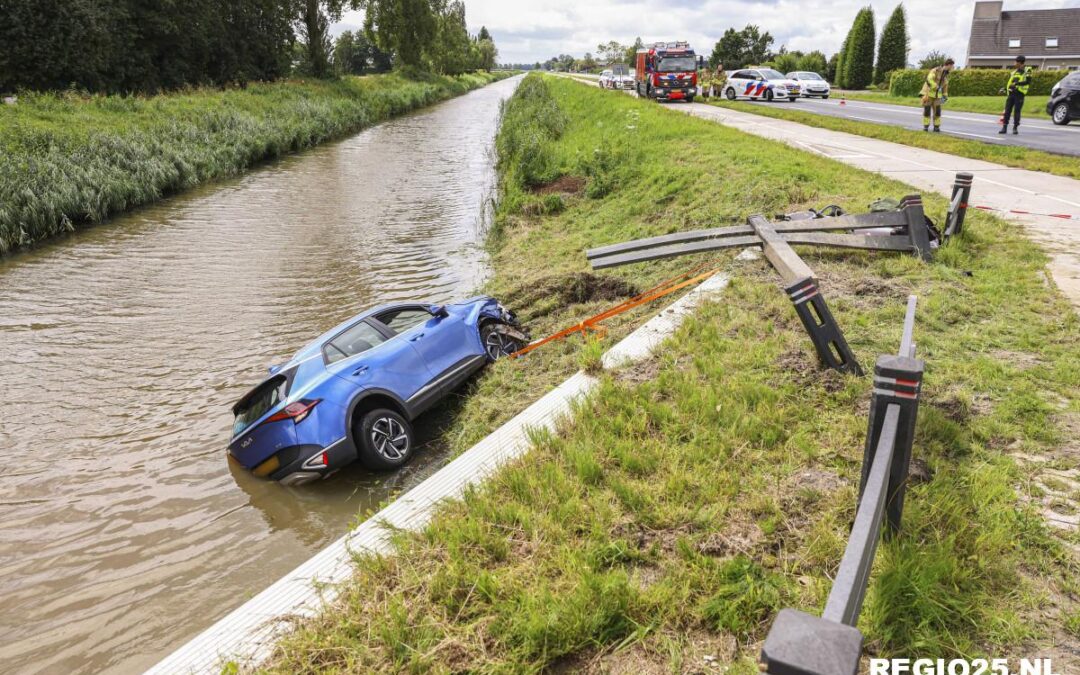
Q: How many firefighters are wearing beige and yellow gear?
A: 3